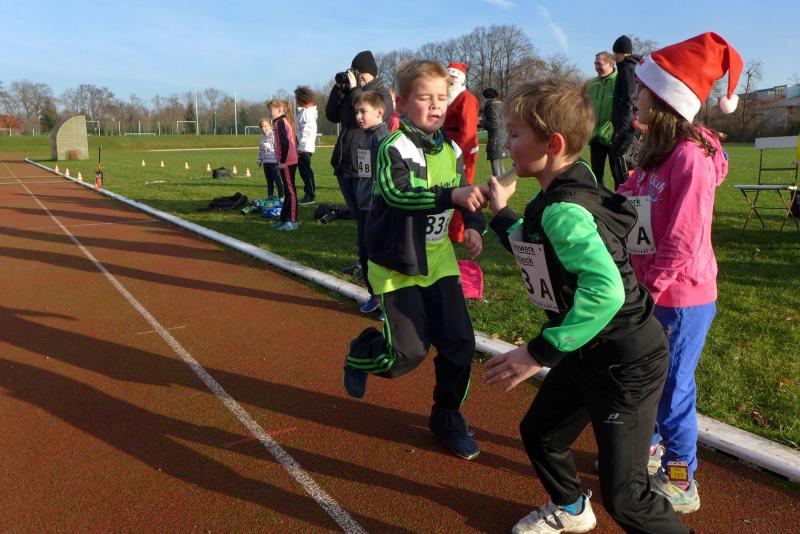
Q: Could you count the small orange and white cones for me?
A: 9